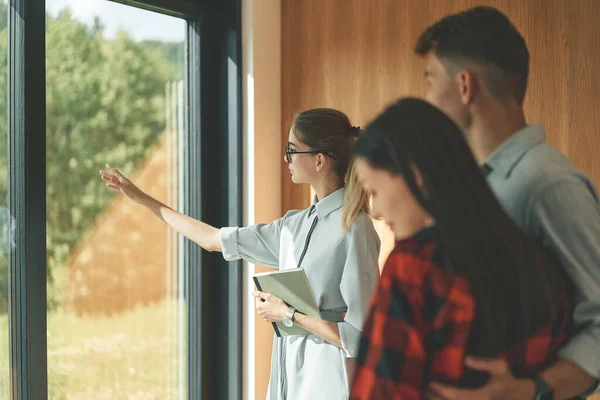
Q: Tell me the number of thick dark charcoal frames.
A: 2